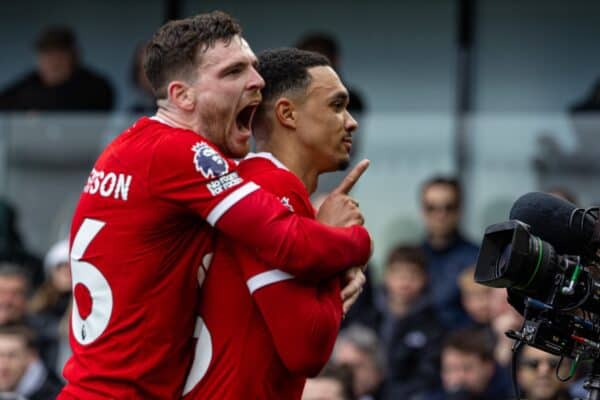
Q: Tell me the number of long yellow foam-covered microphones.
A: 0